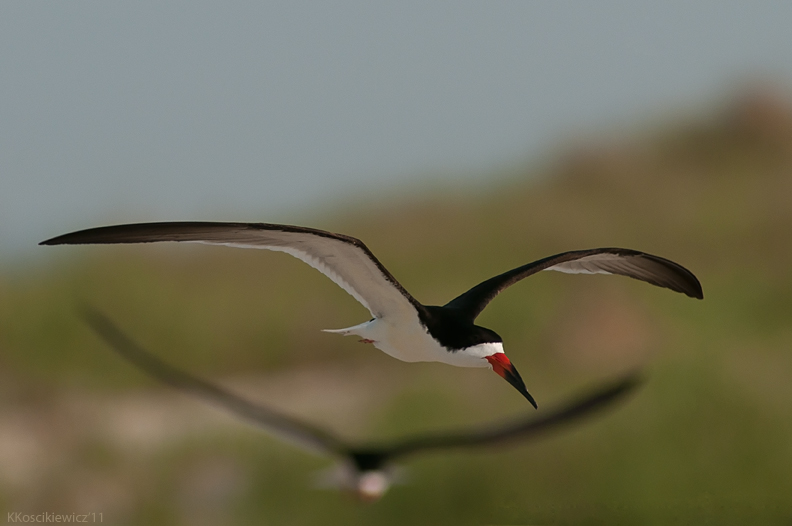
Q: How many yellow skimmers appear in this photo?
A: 0